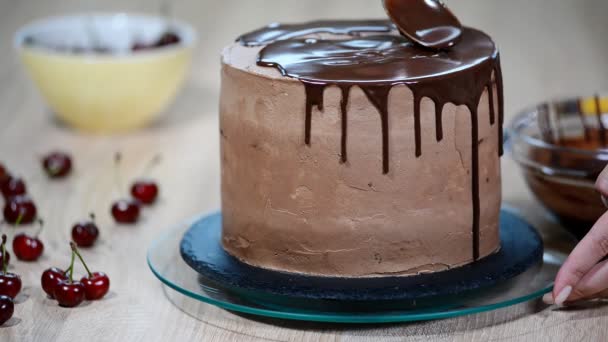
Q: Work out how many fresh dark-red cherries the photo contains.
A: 14